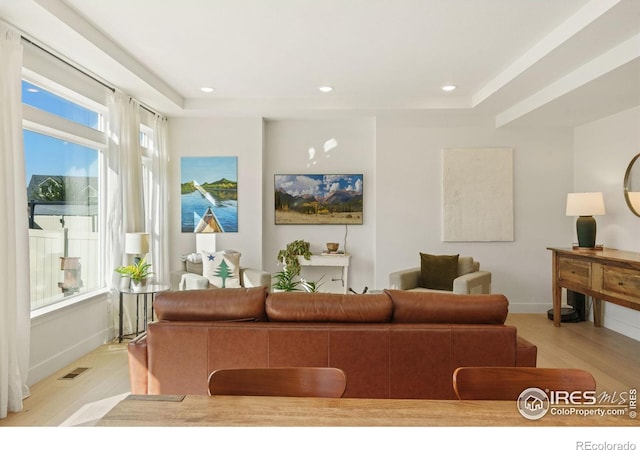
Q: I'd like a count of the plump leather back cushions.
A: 3